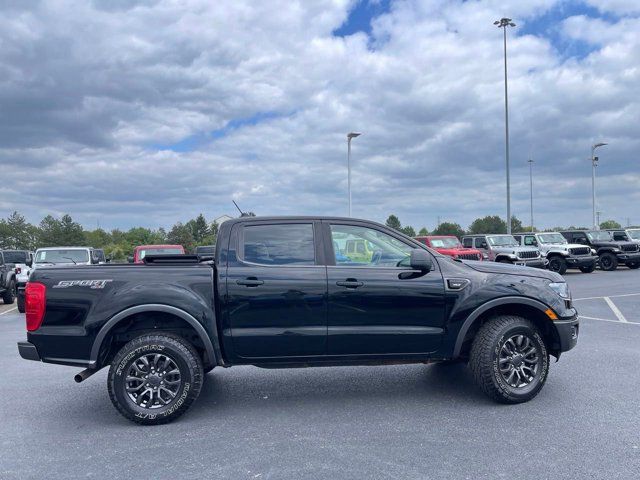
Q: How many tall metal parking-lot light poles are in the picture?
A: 4